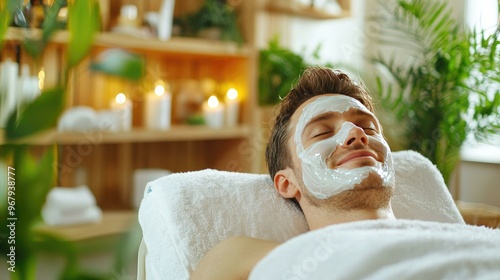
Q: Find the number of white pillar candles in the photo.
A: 4